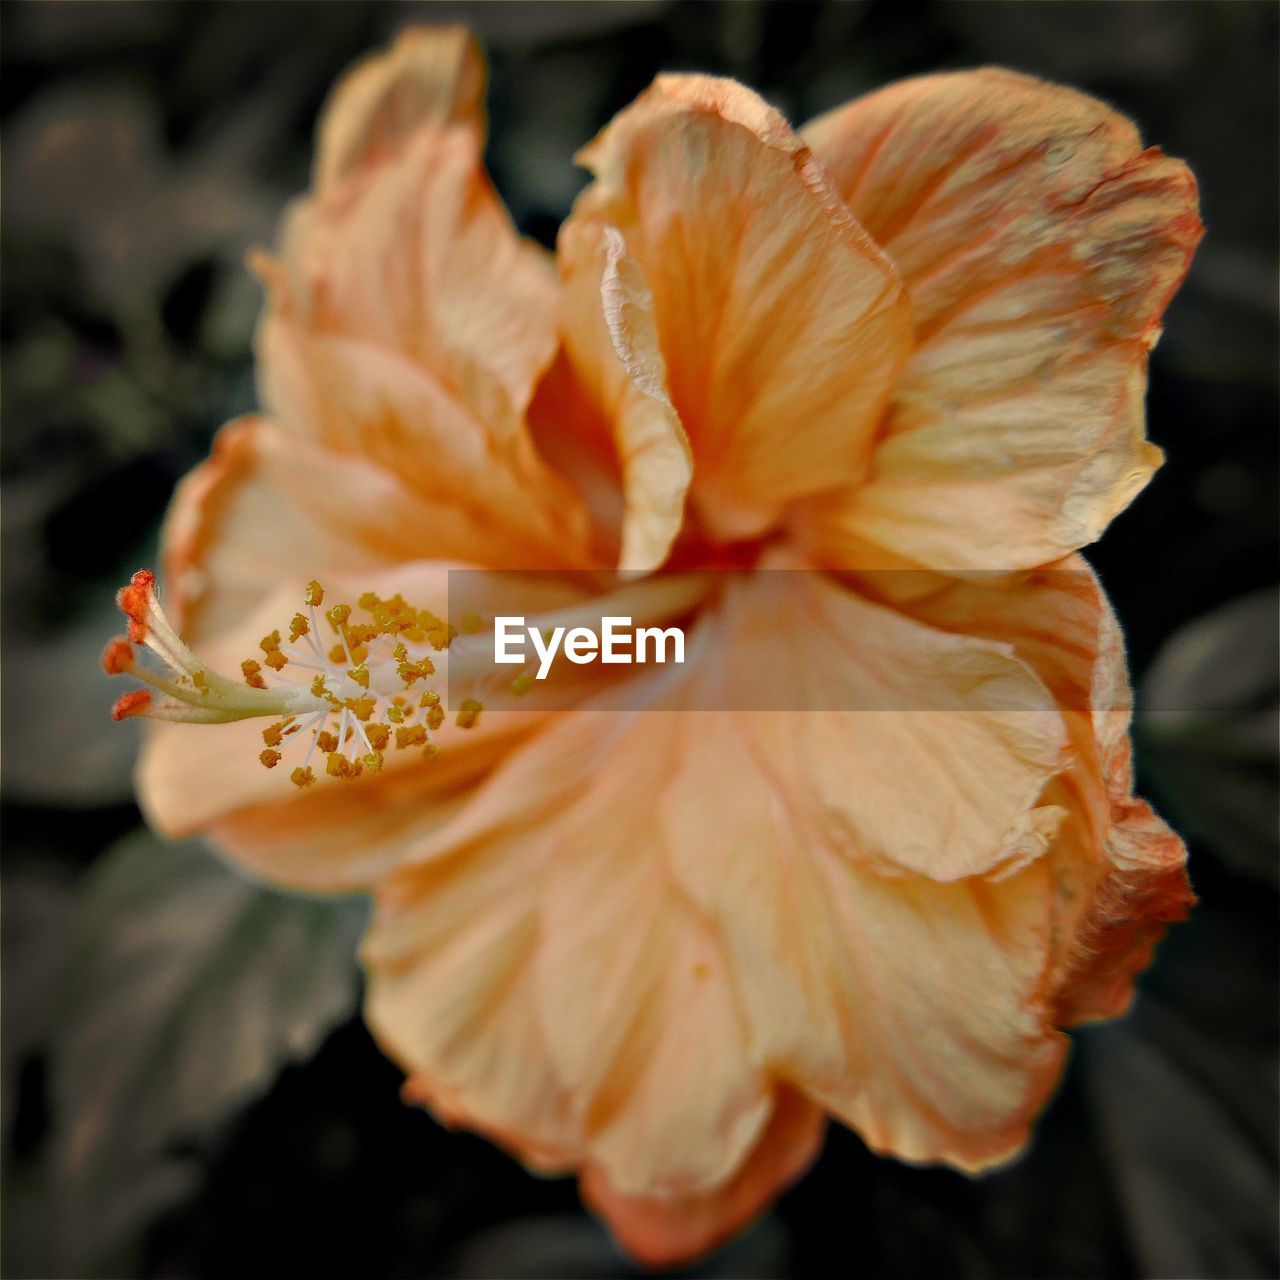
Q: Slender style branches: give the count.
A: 5